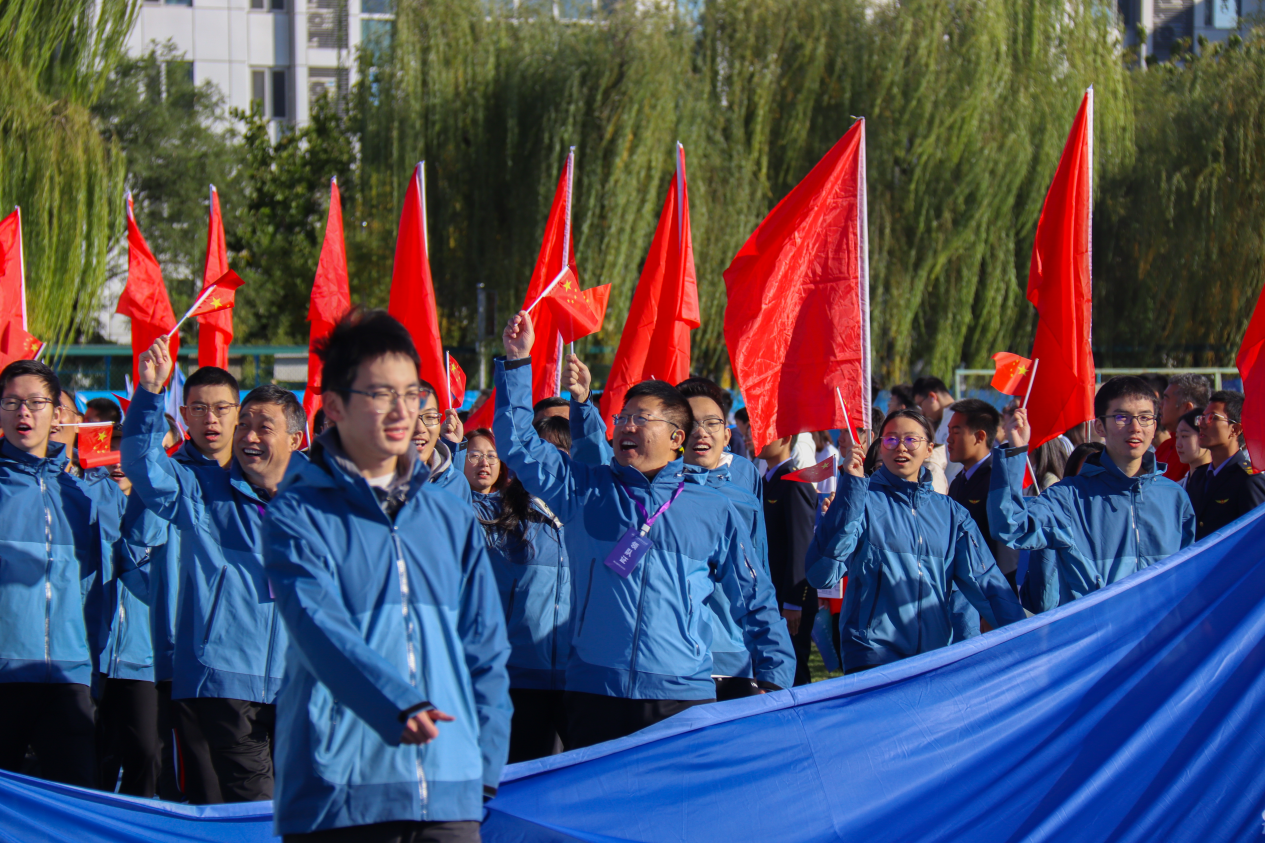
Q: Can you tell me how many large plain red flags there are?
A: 10